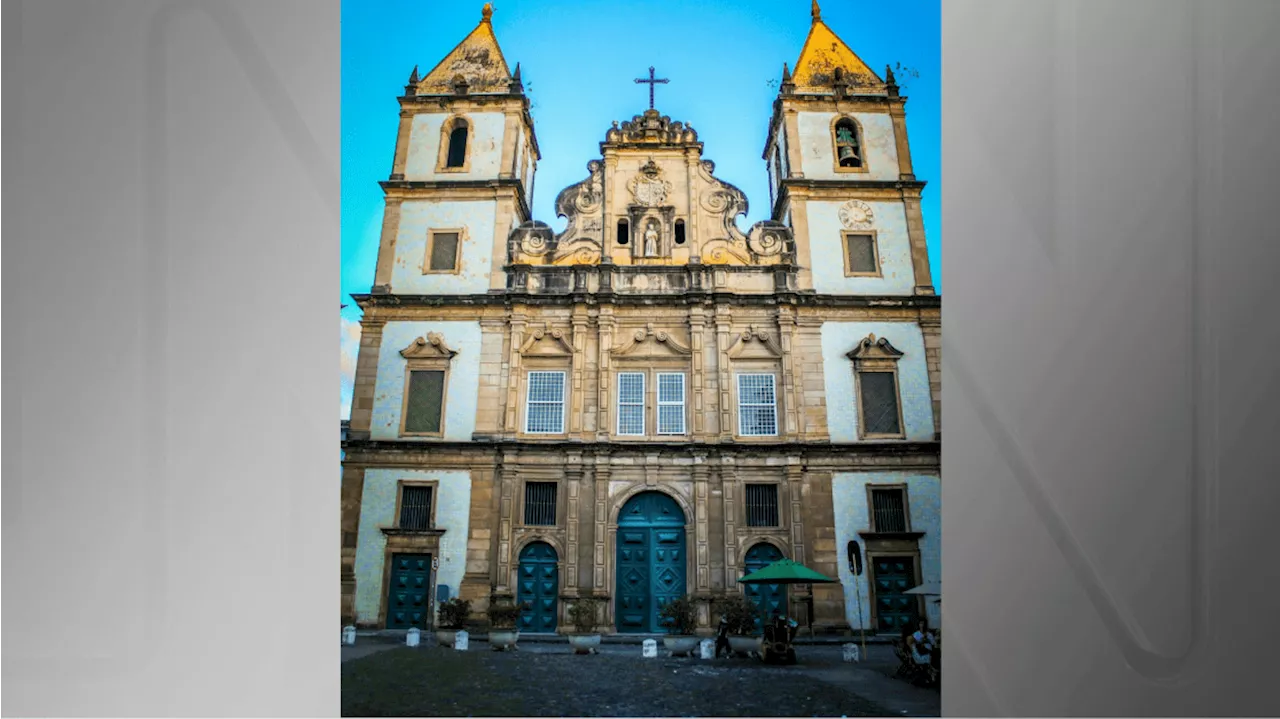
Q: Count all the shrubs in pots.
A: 5